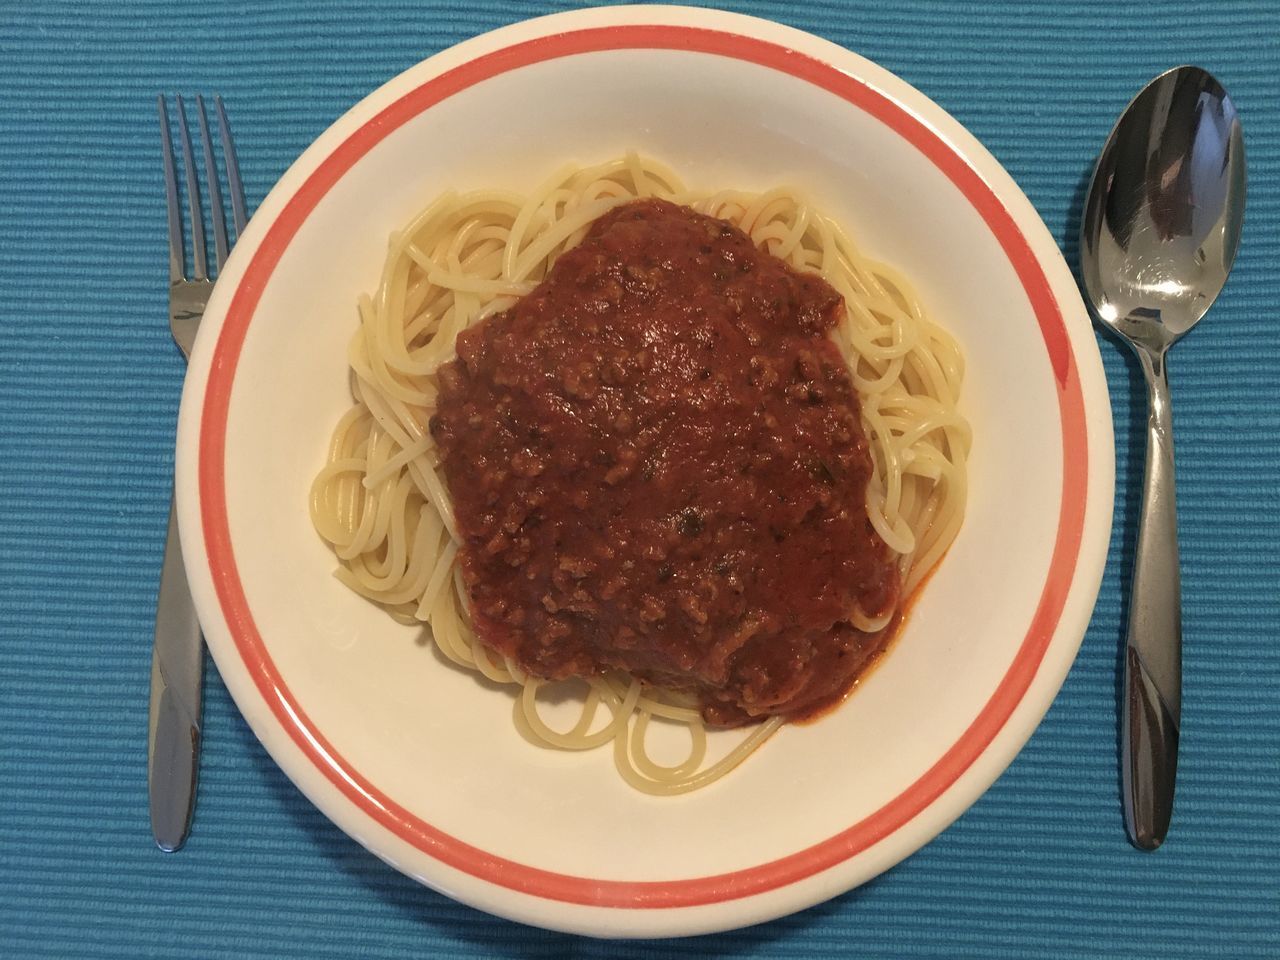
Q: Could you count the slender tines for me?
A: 4